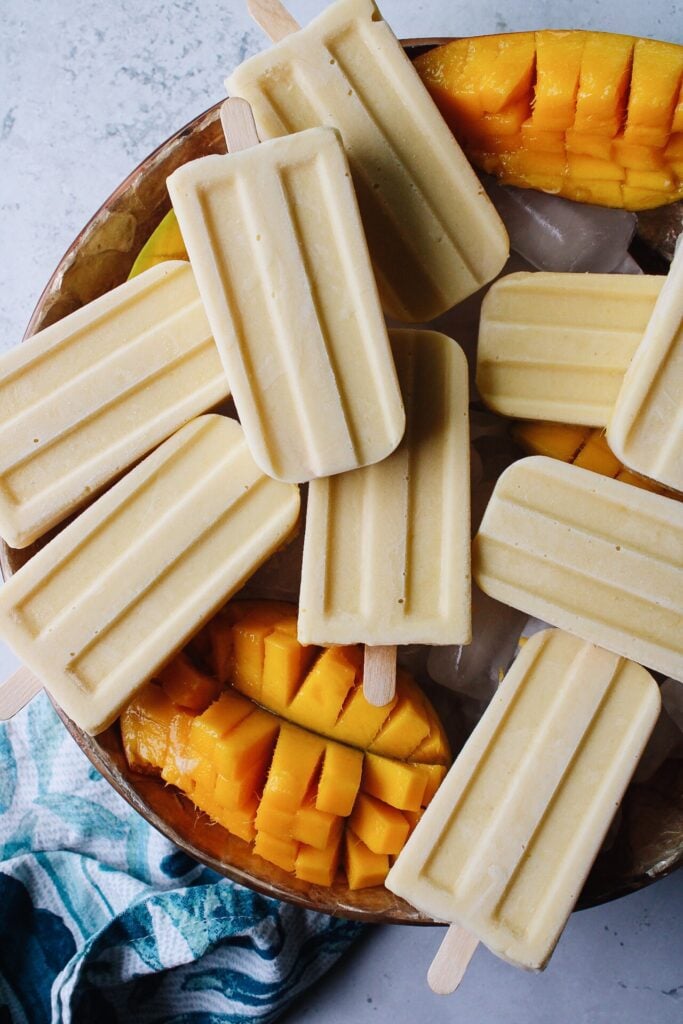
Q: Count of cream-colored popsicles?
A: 9